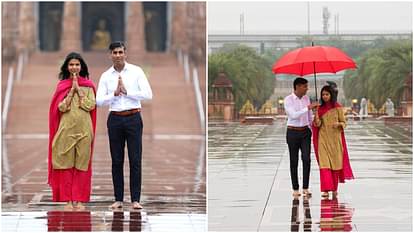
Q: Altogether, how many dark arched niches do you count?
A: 3